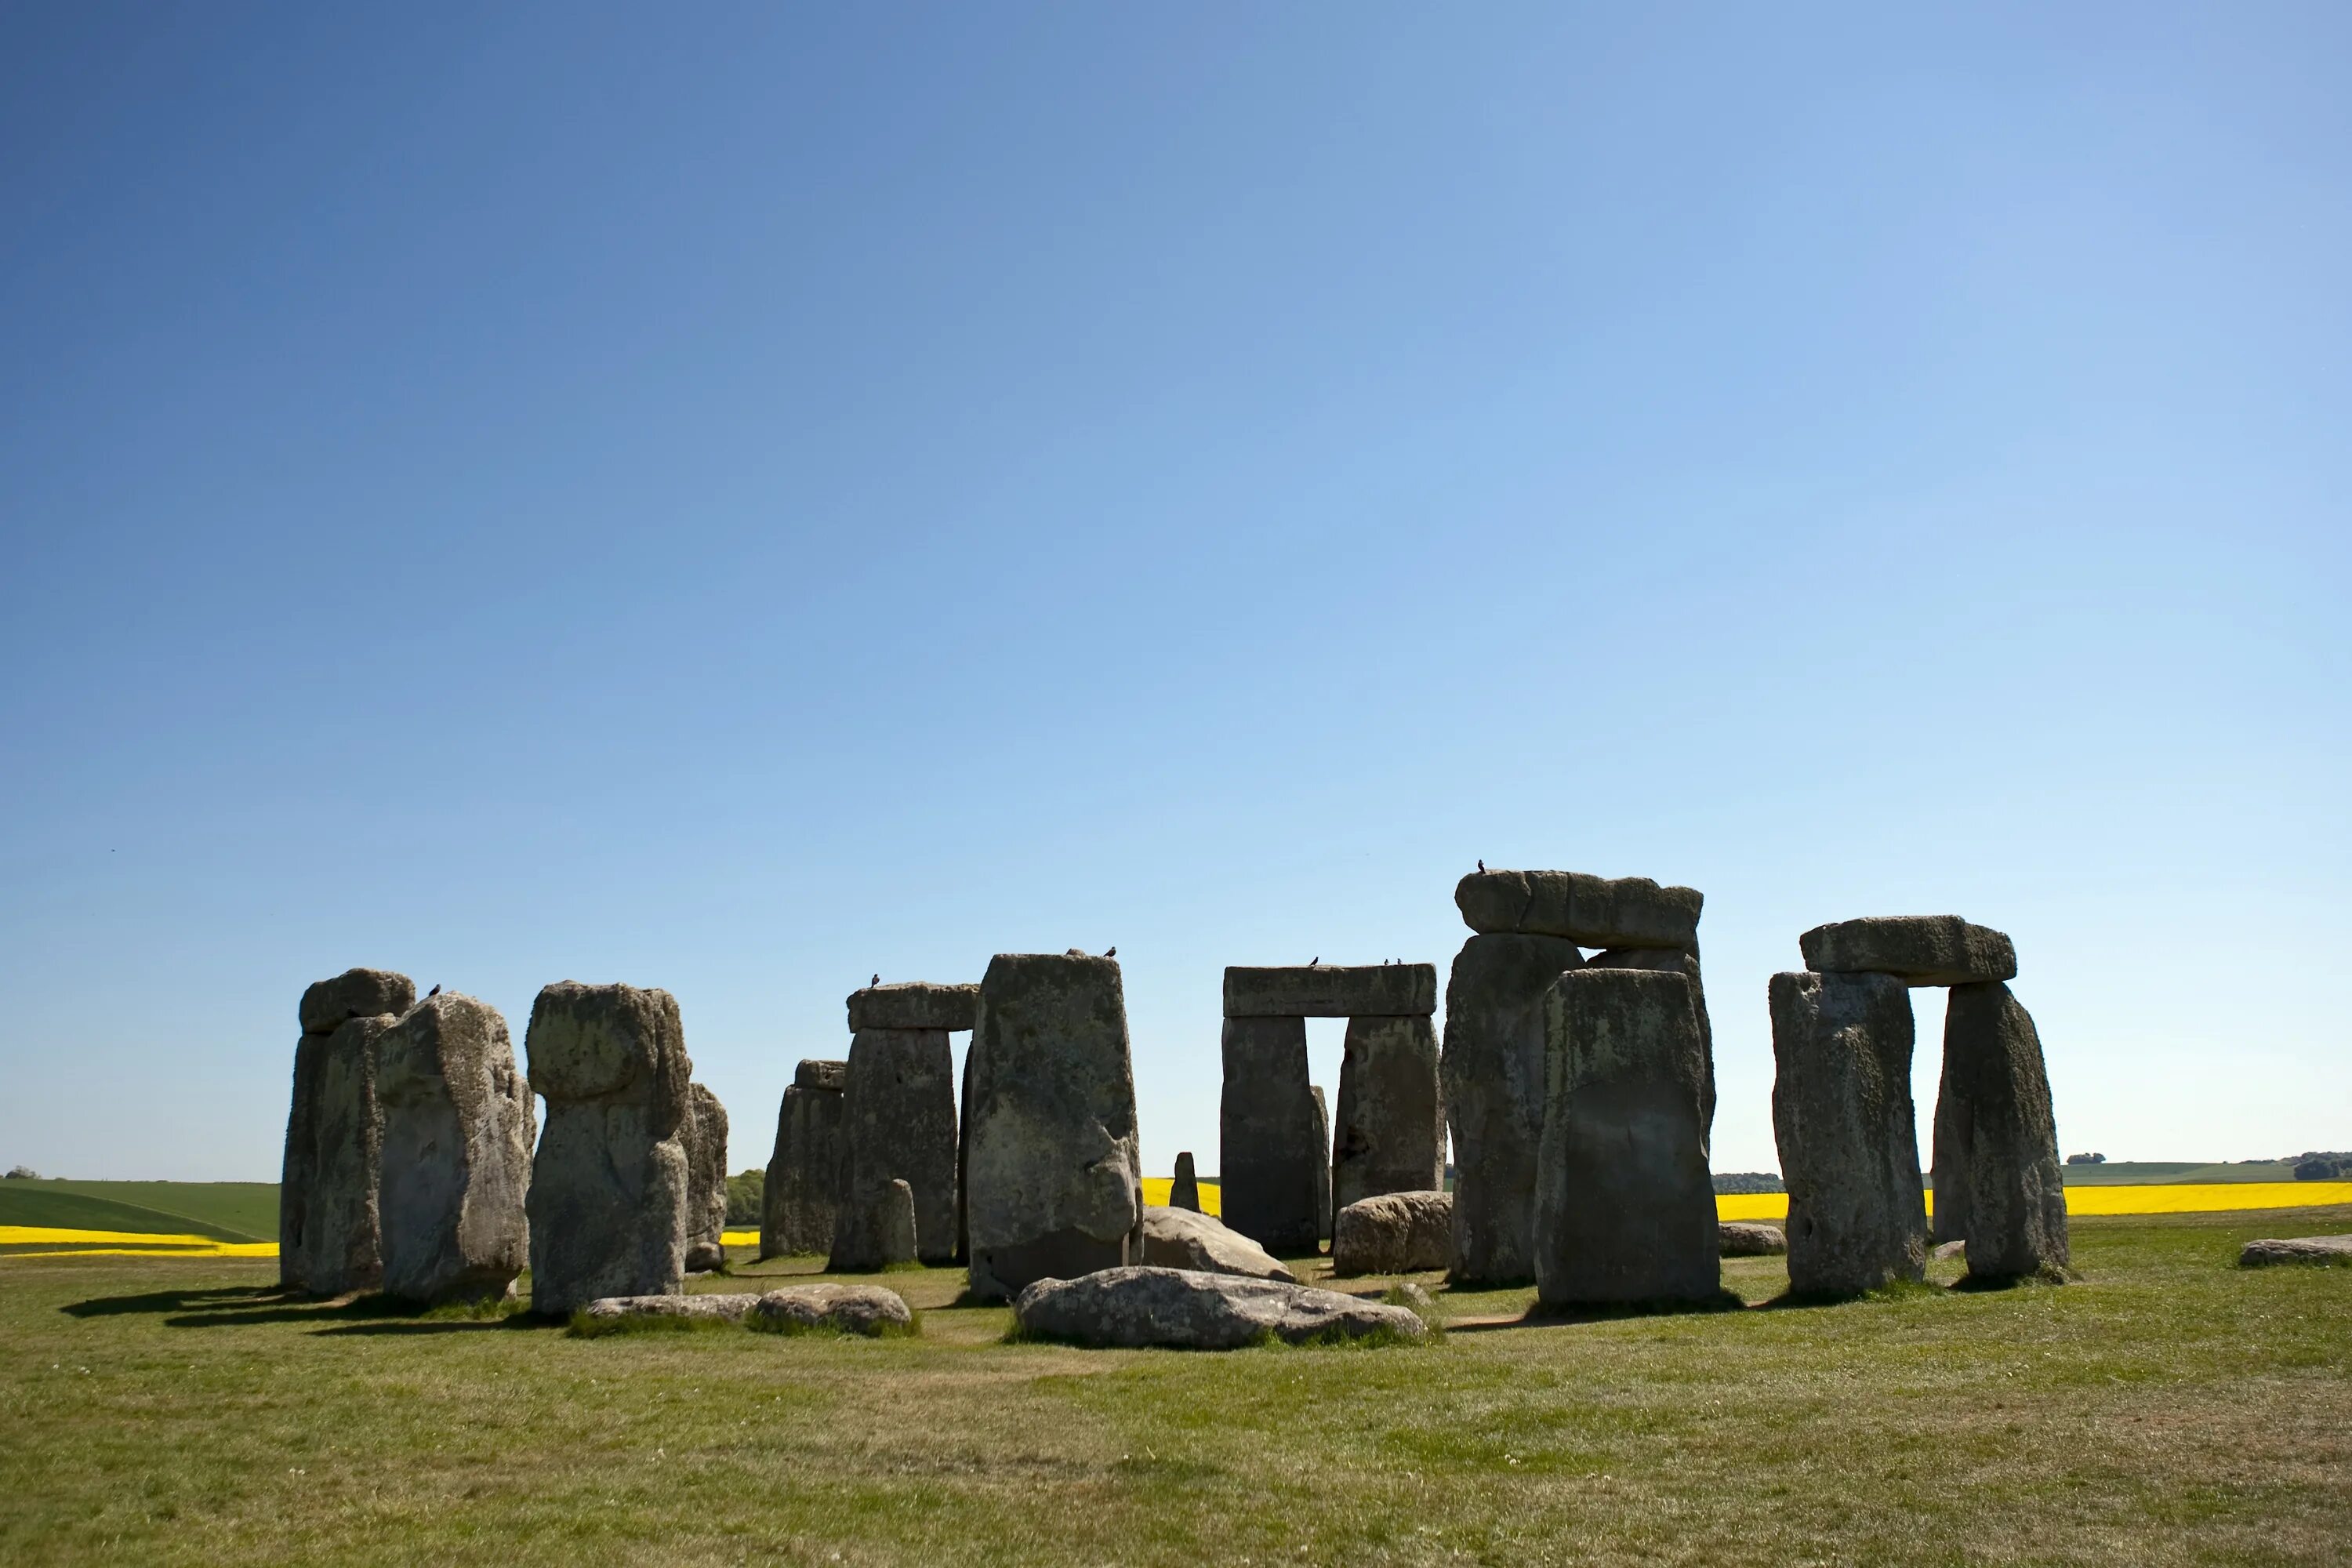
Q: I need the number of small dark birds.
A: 7